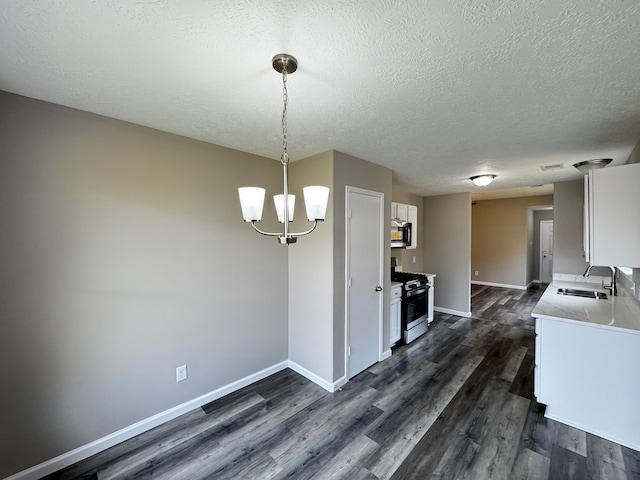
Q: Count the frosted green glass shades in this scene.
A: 0